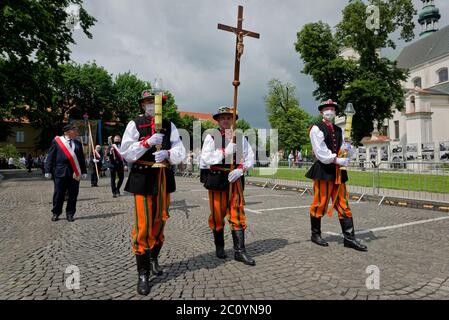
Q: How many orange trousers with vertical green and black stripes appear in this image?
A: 3